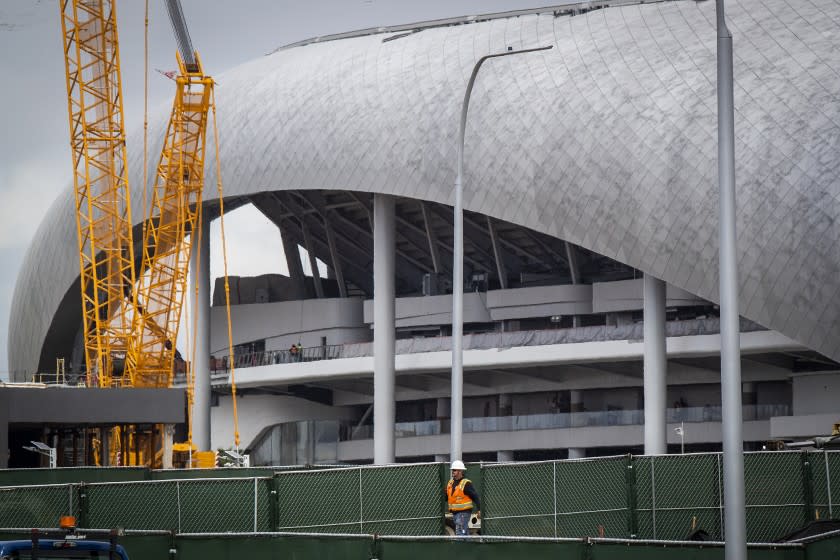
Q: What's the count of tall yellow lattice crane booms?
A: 2